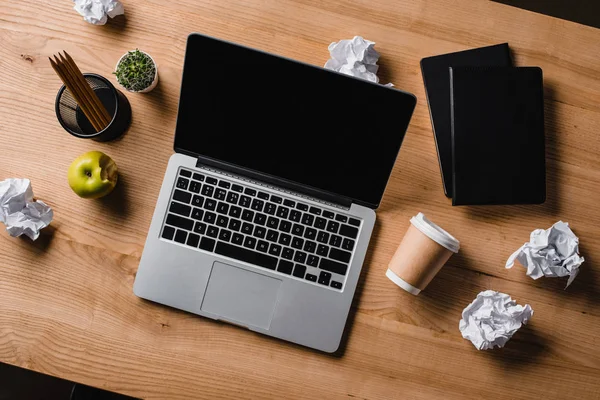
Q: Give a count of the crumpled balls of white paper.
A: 5